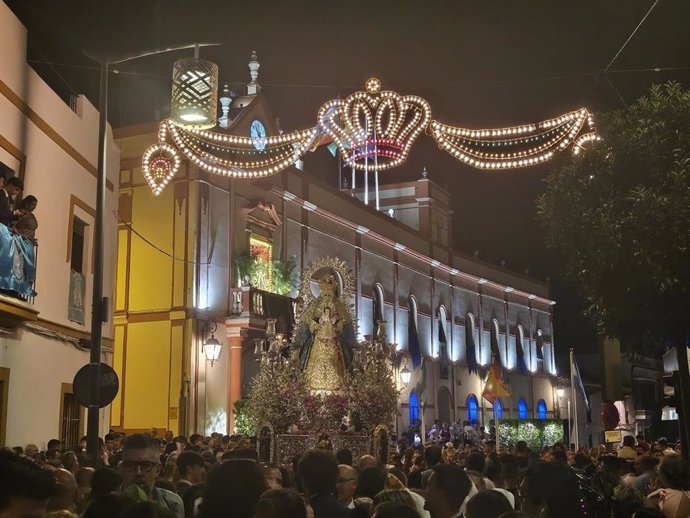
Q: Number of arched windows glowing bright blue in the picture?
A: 5